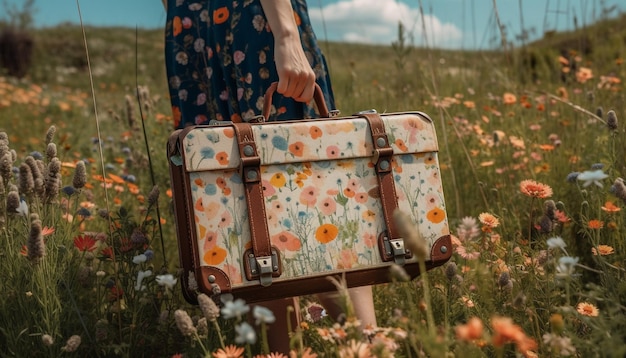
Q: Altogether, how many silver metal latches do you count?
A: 2